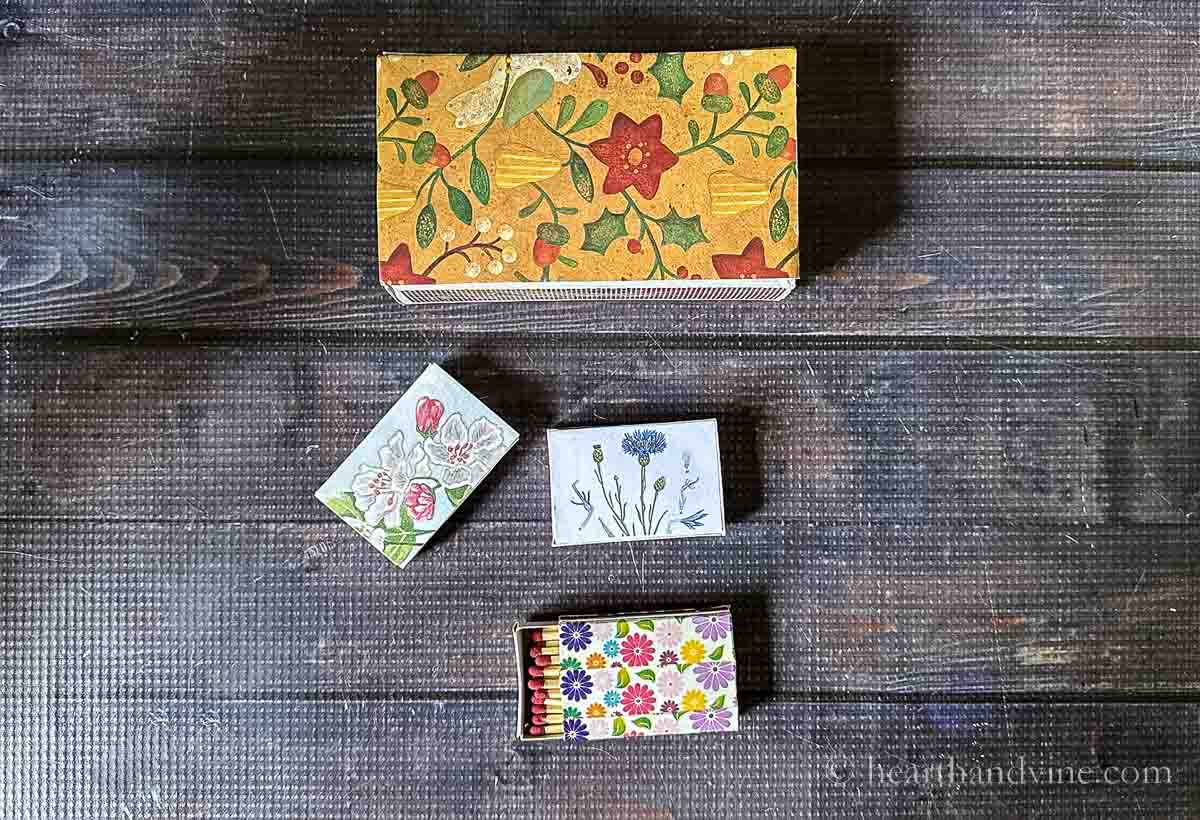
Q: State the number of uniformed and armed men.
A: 0